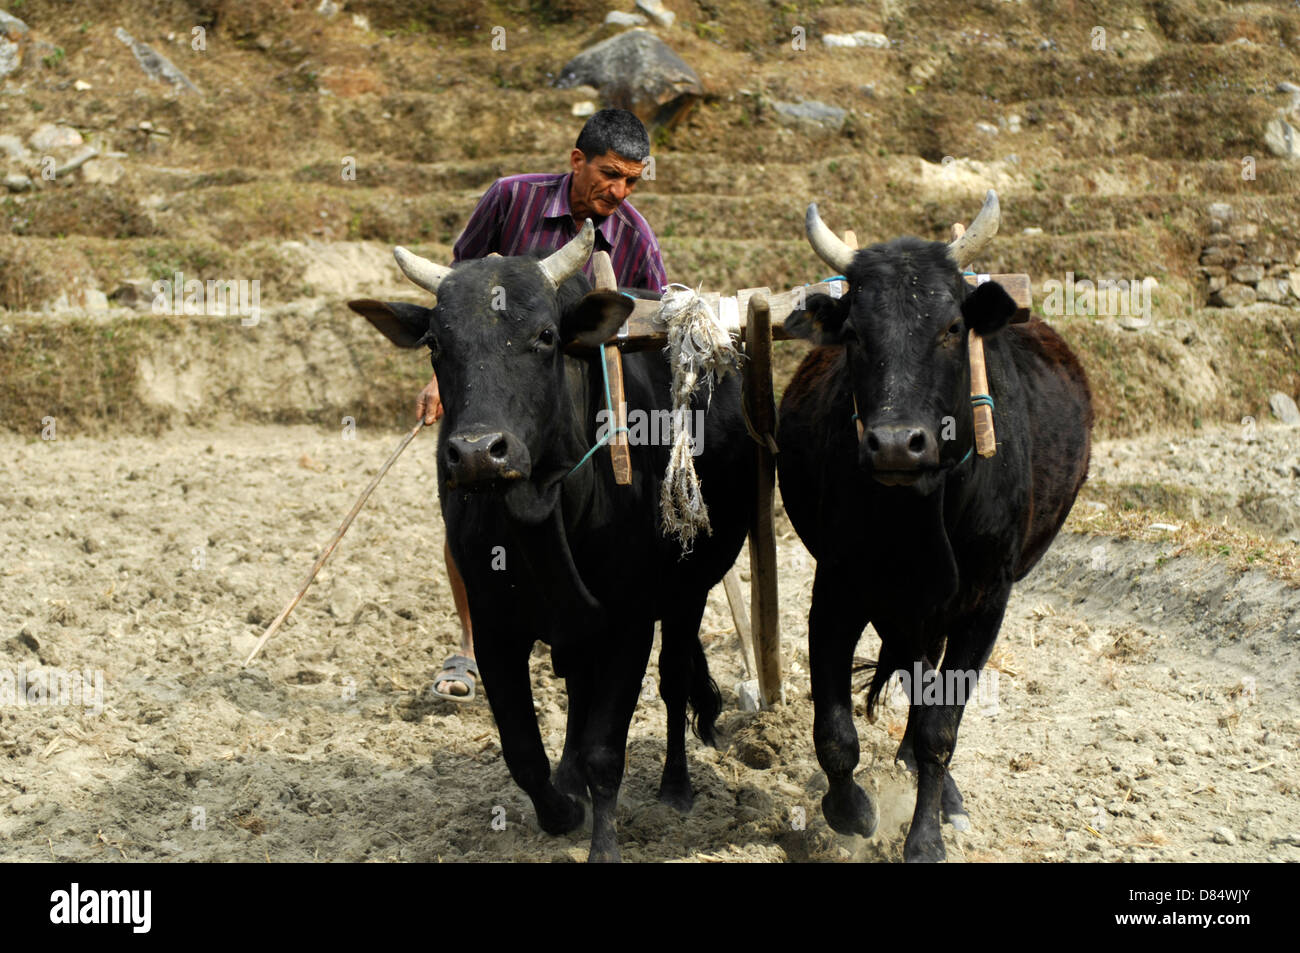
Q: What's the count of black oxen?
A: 2